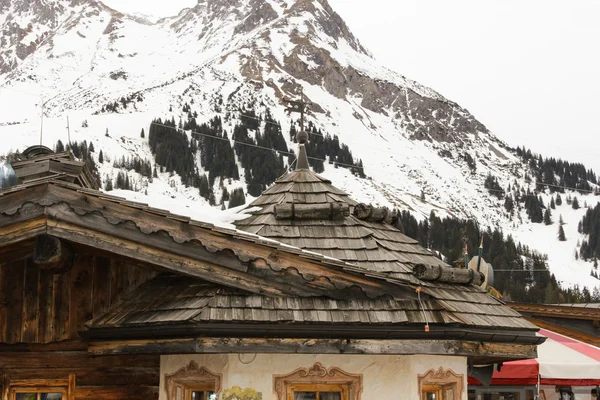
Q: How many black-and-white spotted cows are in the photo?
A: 0